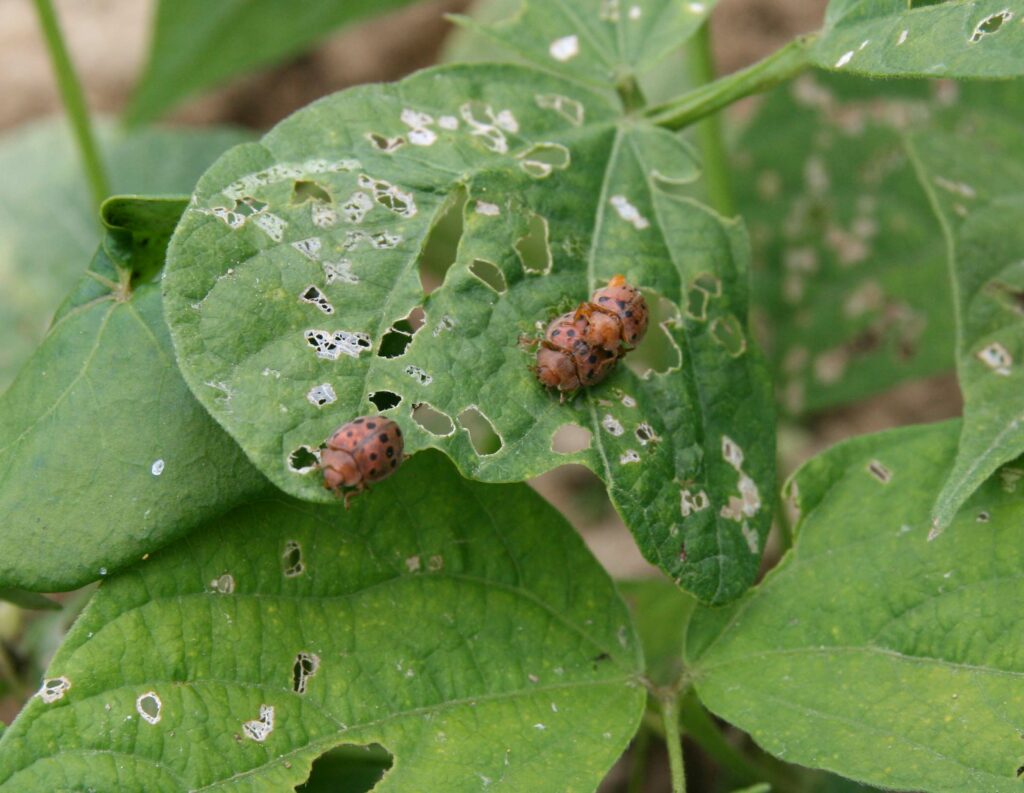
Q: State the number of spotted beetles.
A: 3